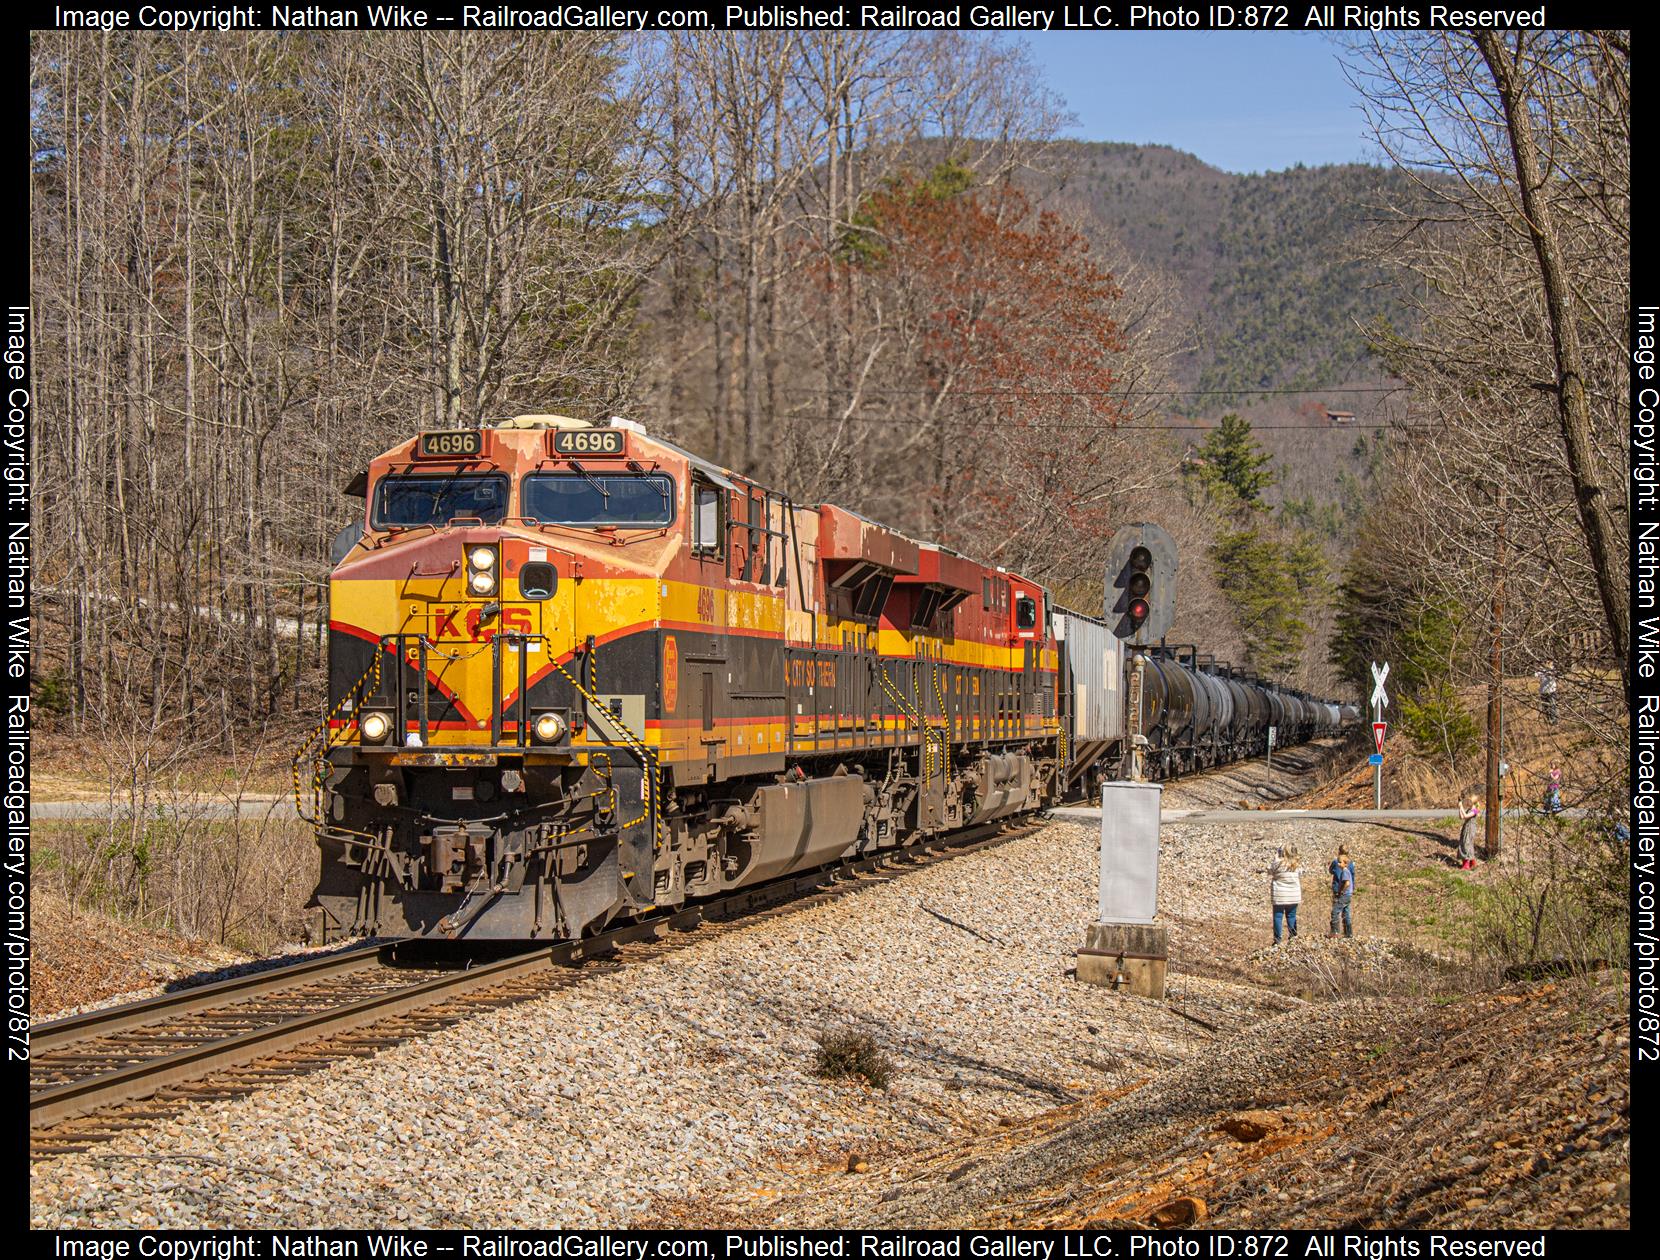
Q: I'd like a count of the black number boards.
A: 2